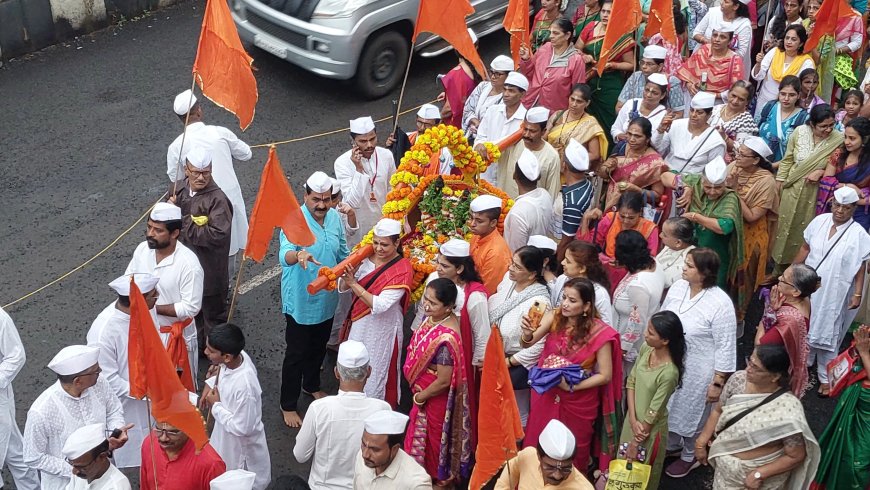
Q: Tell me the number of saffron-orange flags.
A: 9